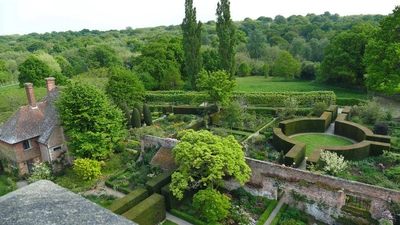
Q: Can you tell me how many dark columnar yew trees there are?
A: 4